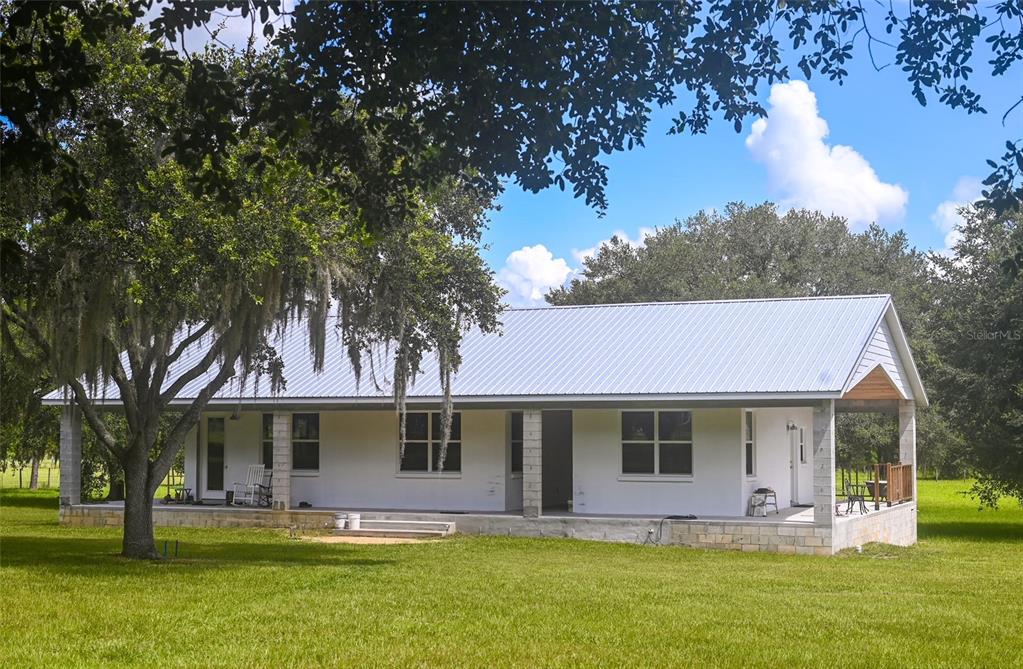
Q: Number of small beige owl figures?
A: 0